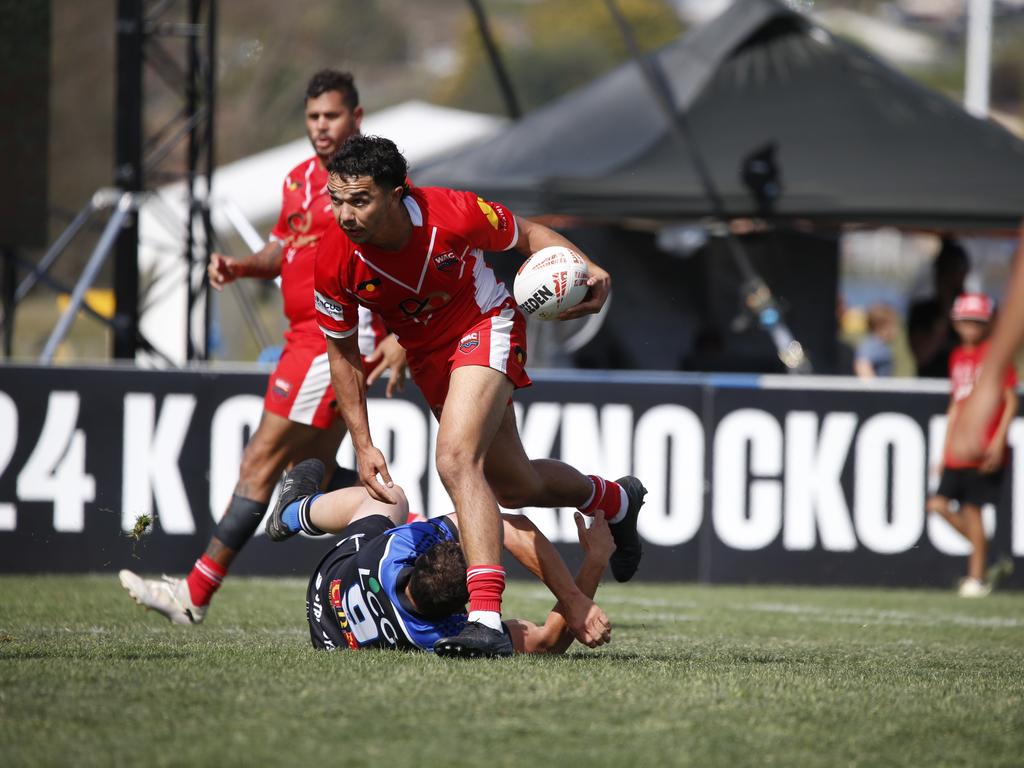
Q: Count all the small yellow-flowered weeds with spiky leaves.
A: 0